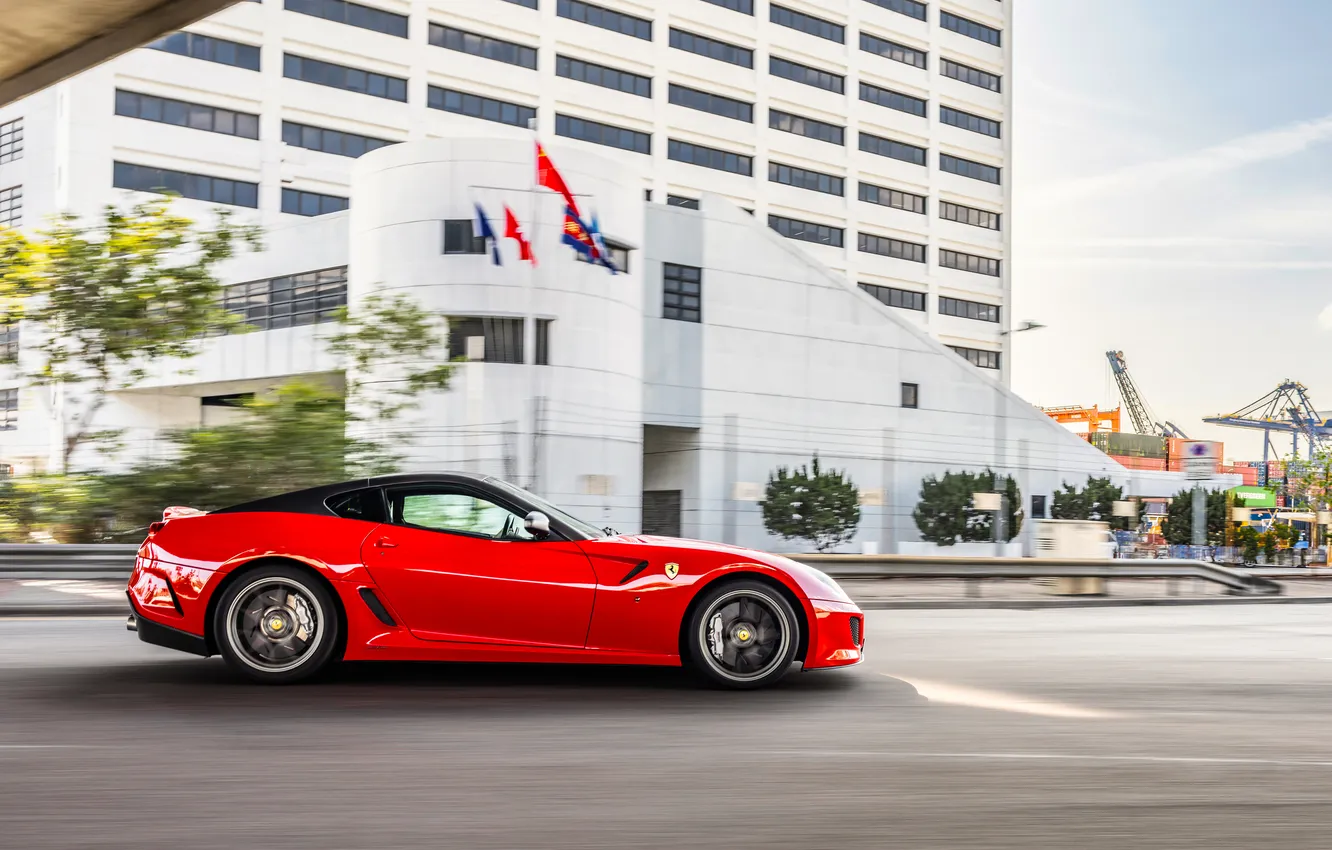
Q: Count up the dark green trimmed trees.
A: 4